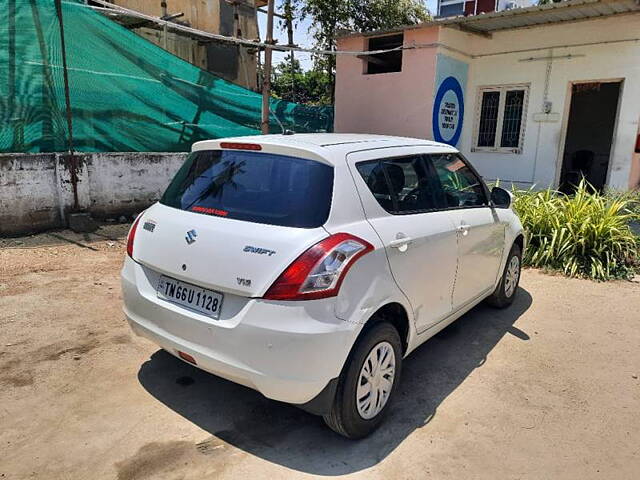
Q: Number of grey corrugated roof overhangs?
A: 1